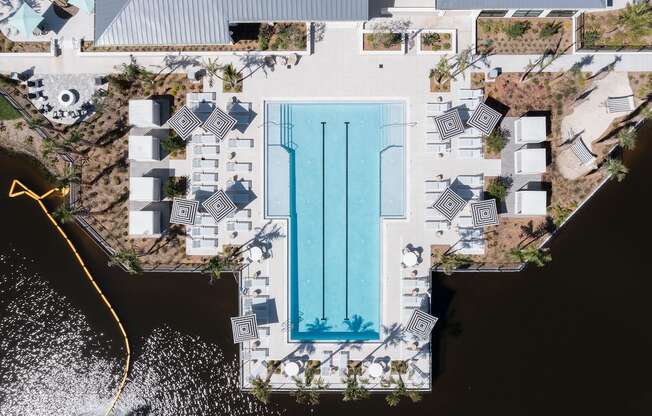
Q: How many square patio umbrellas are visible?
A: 10